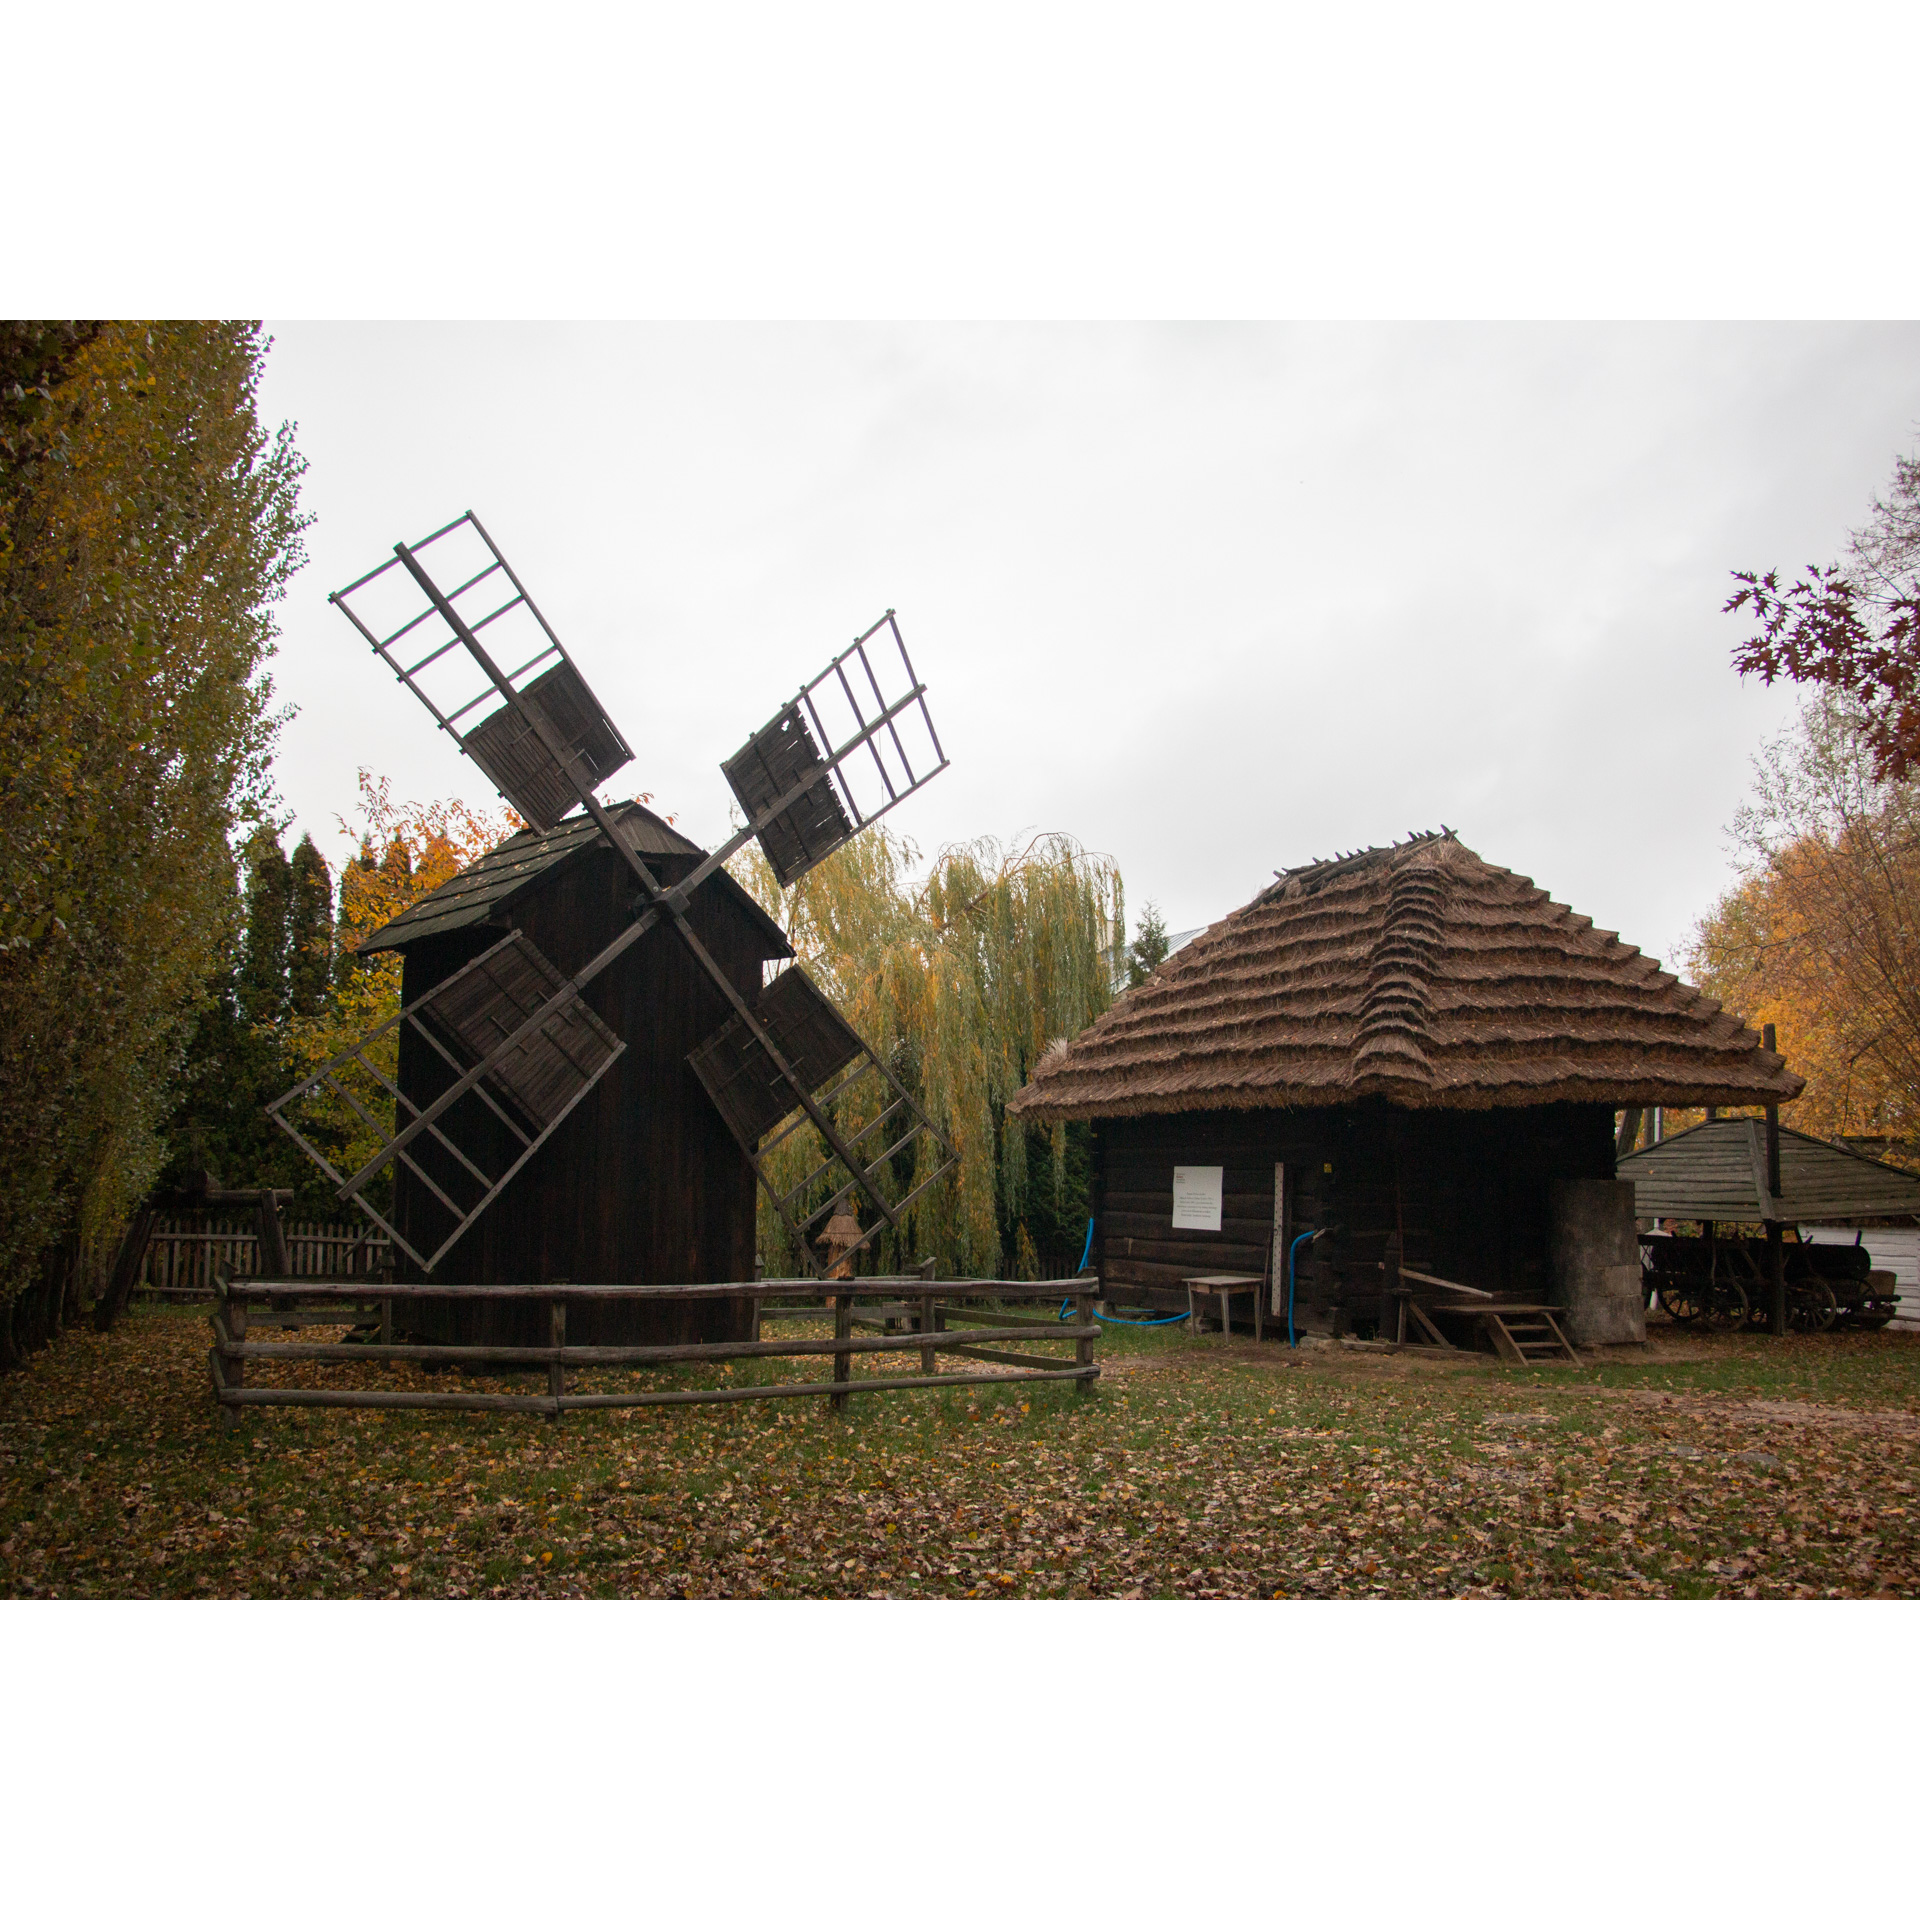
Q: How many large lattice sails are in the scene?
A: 4